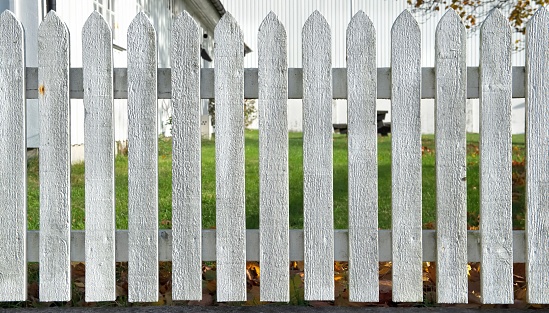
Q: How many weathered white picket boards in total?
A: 13